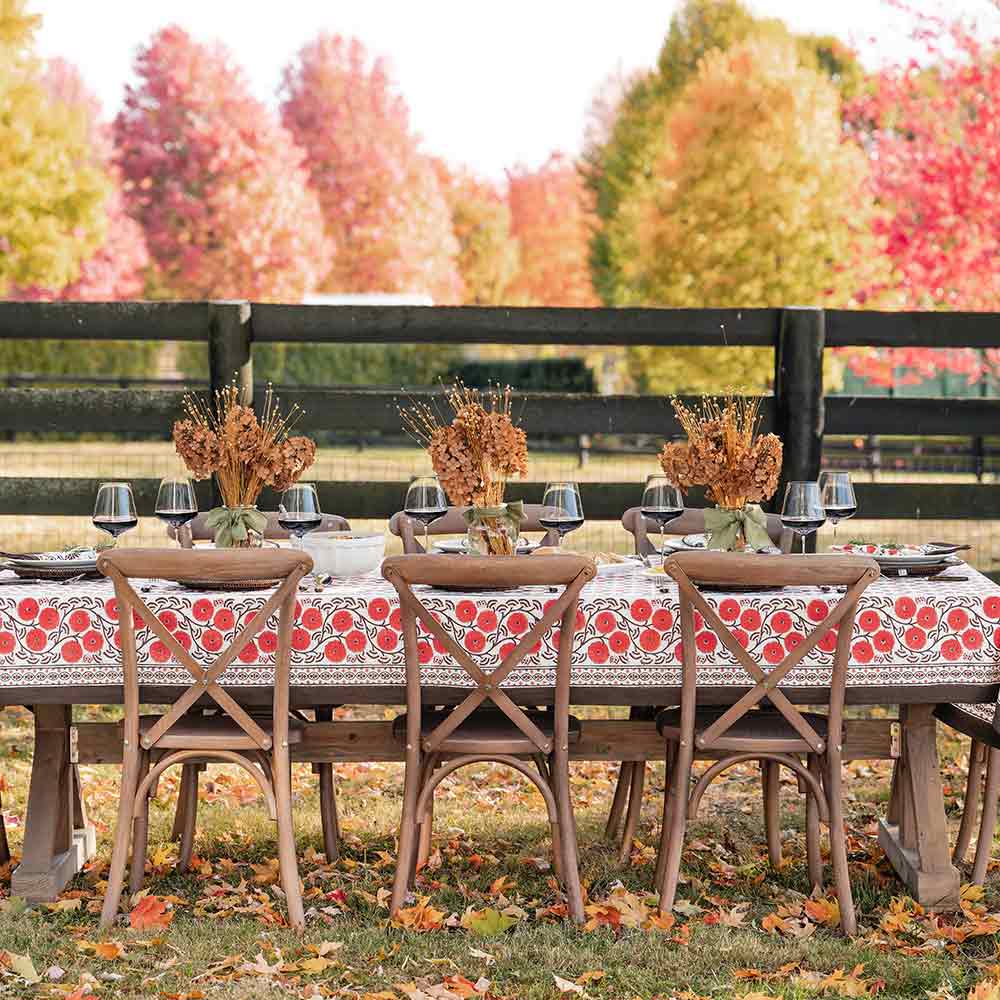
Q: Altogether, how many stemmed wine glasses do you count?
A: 8